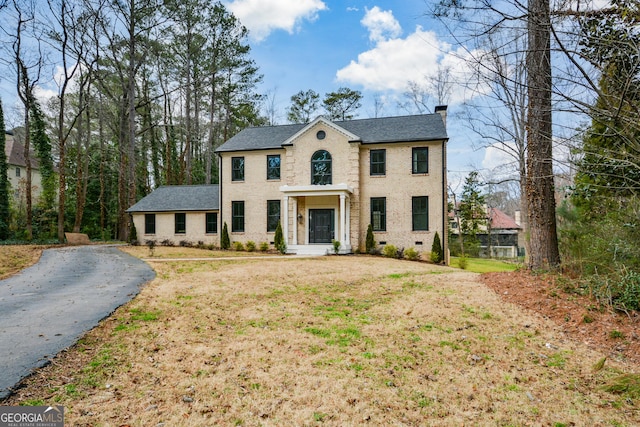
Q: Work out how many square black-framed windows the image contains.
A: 11